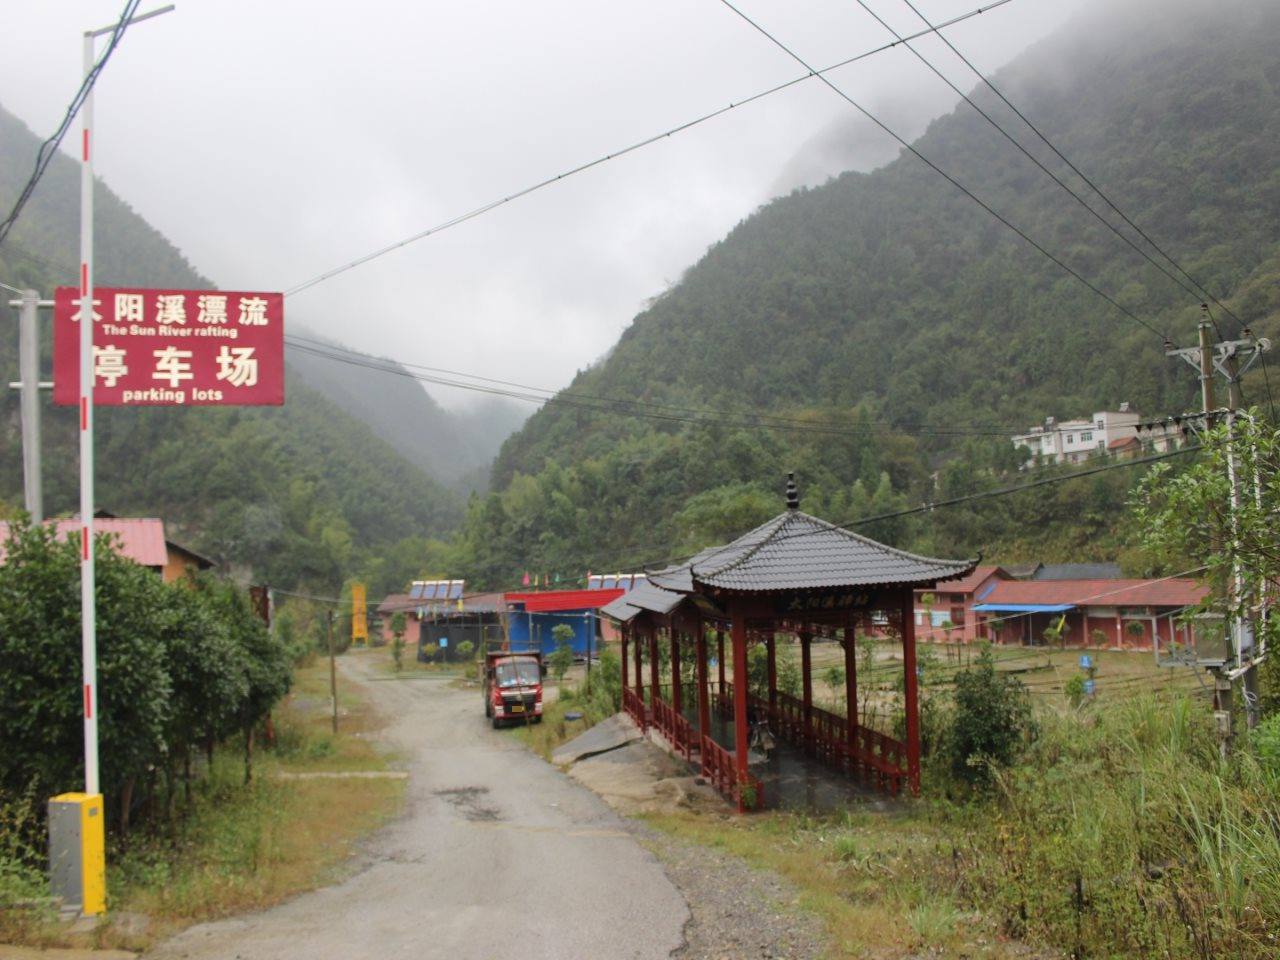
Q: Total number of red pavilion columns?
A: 11